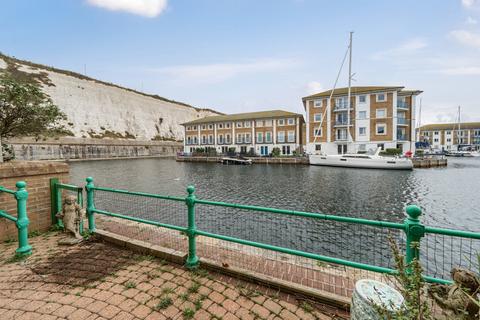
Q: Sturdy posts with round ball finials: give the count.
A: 4